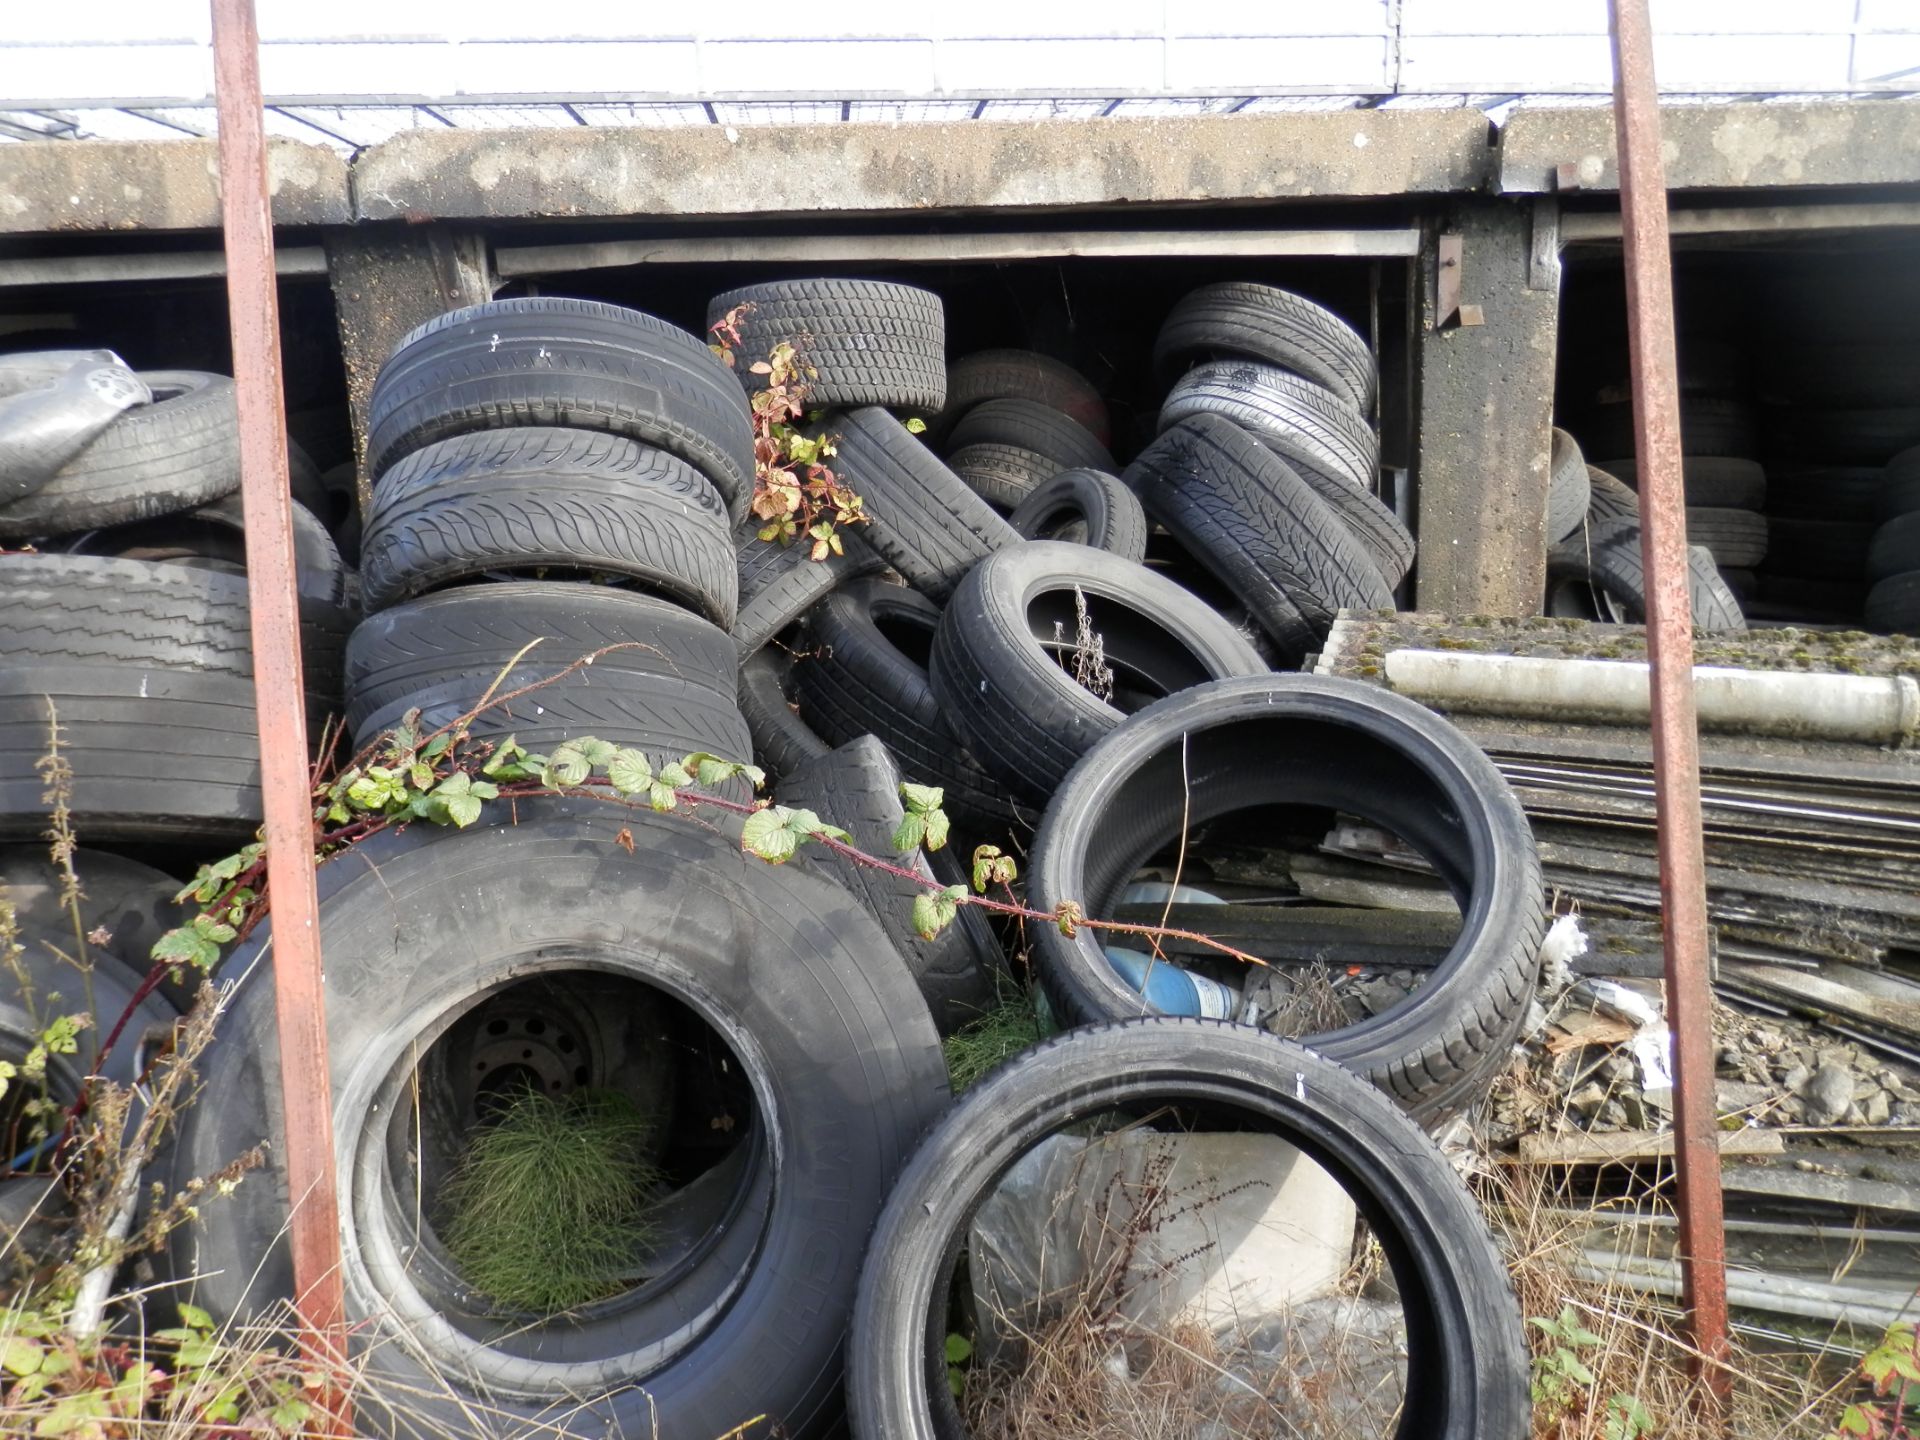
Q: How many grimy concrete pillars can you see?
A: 2